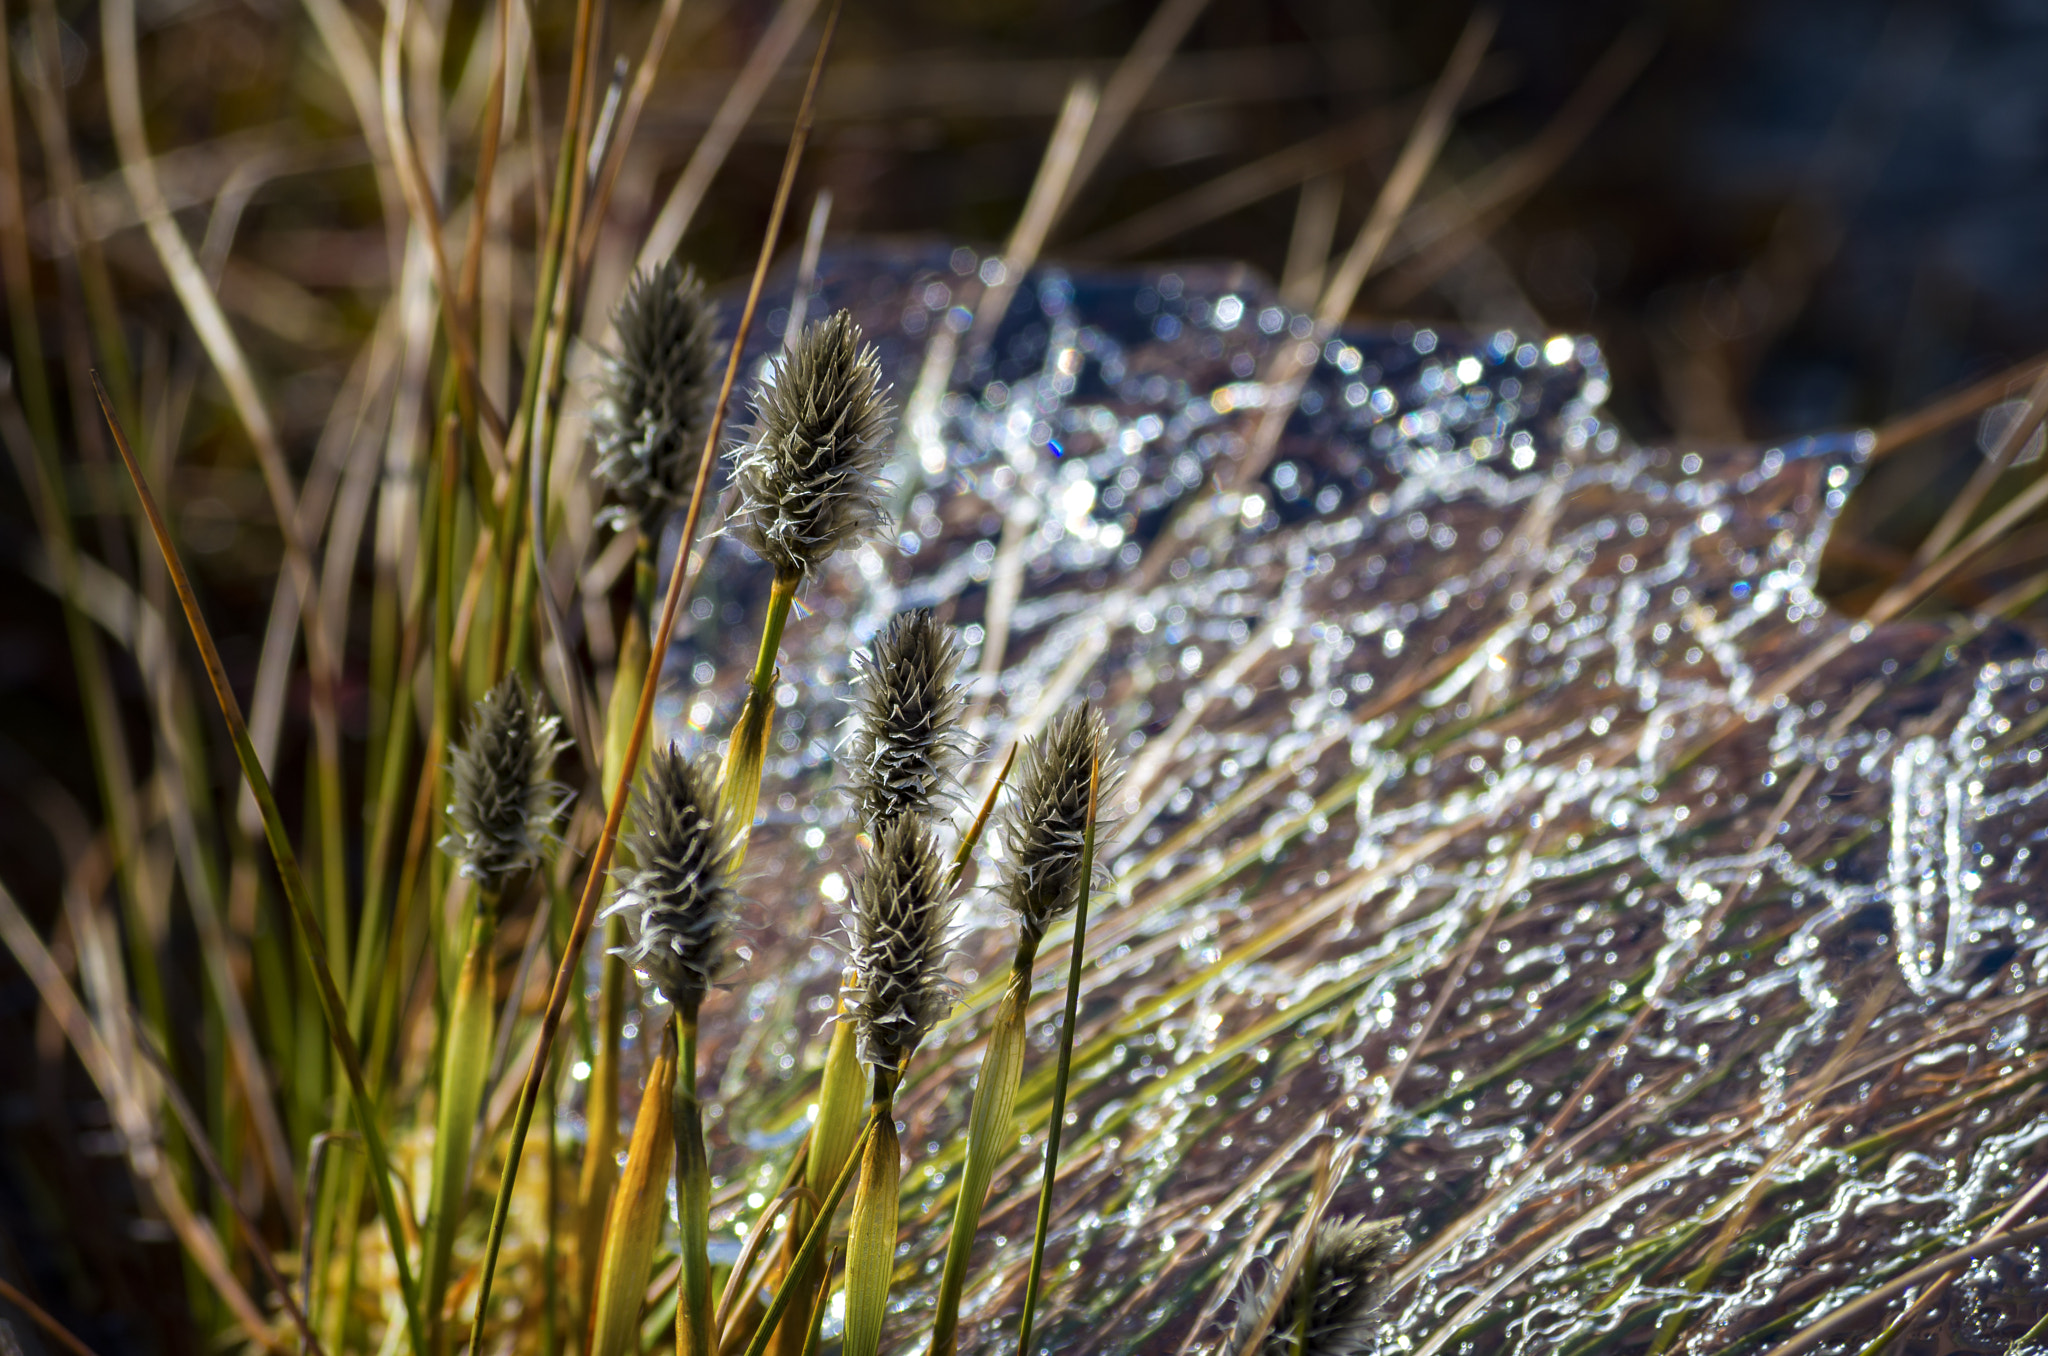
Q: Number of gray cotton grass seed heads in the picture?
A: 8